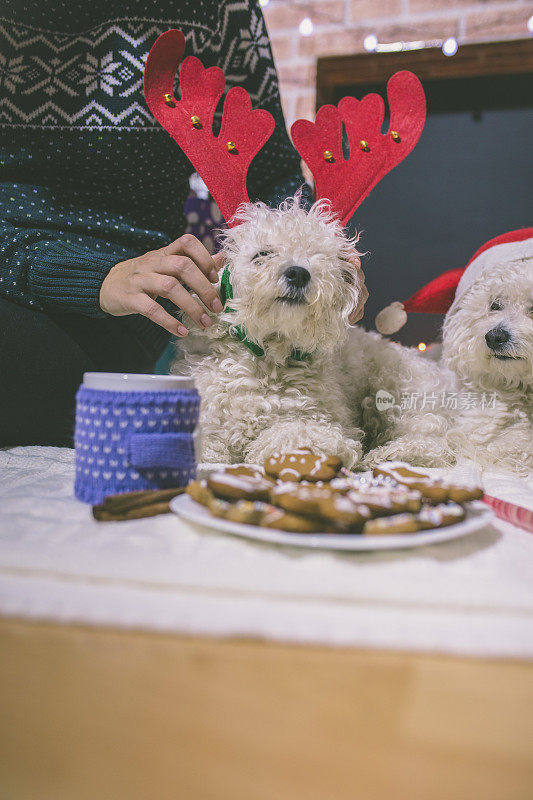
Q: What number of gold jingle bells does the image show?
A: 6